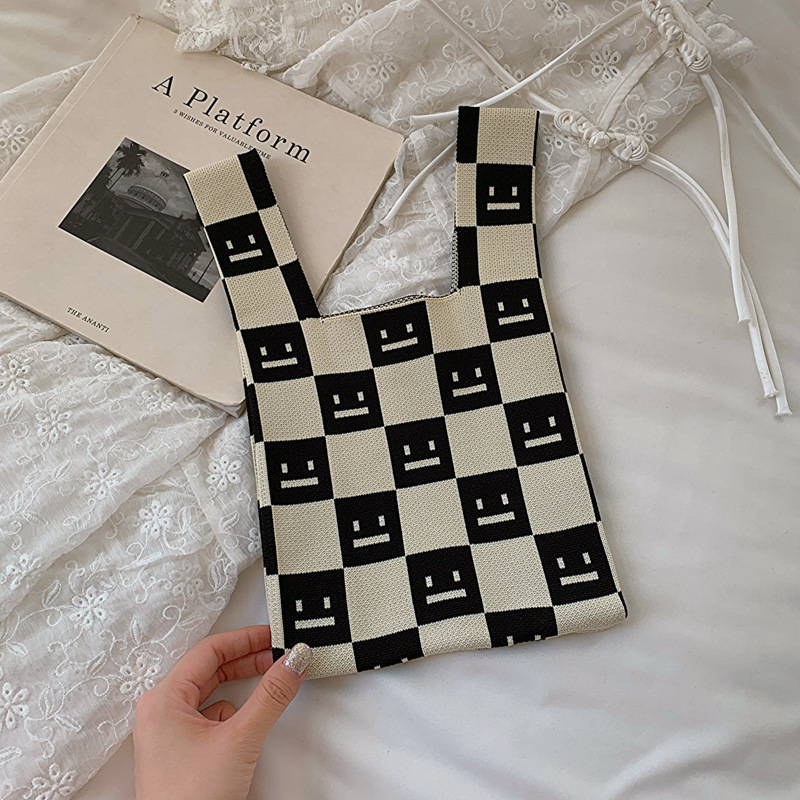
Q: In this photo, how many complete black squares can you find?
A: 15